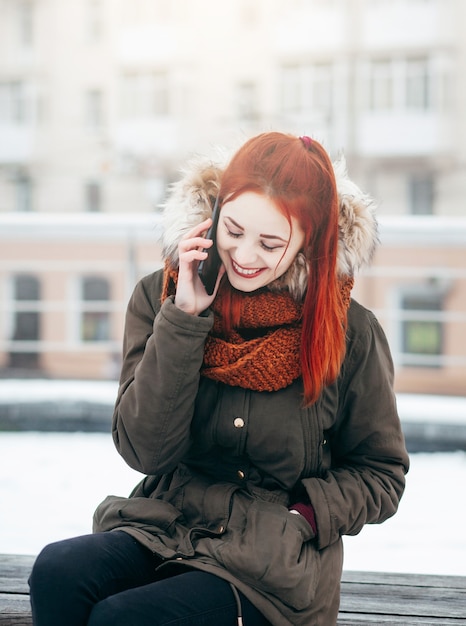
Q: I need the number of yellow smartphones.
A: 0